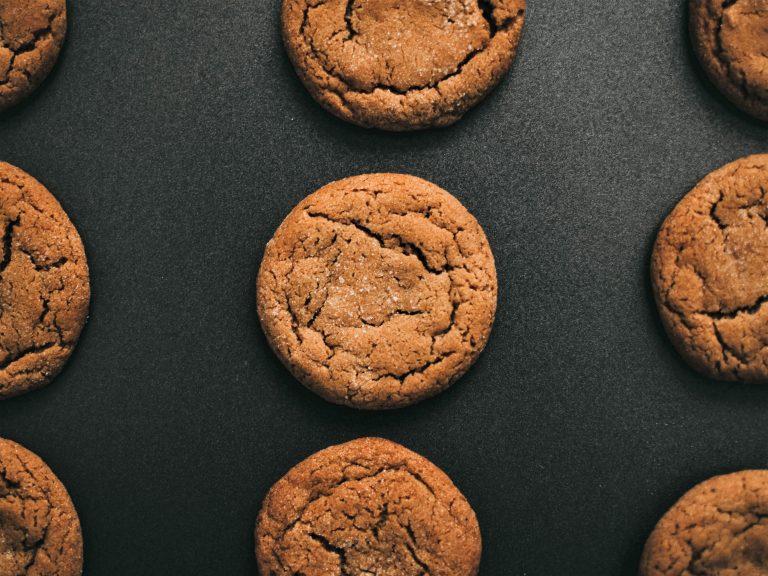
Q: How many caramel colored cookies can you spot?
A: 9